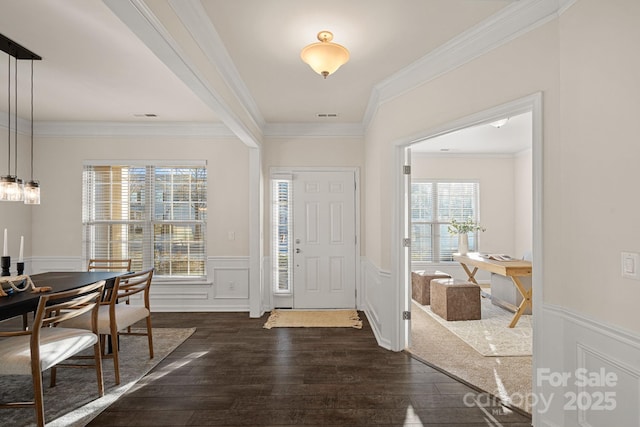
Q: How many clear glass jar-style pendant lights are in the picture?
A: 3